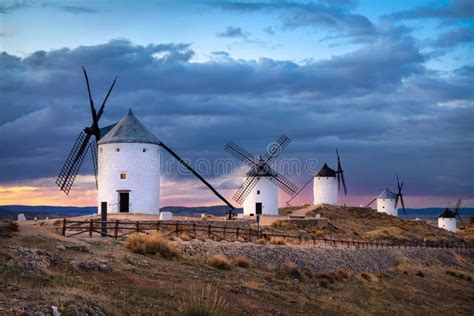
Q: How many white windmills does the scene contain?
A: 5